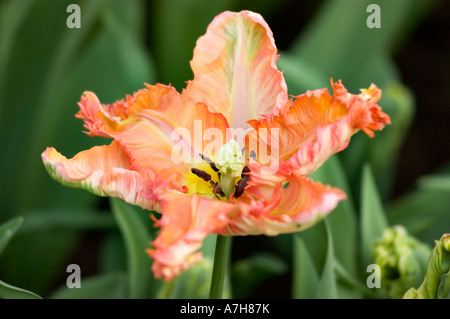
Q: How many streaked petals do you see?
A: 6